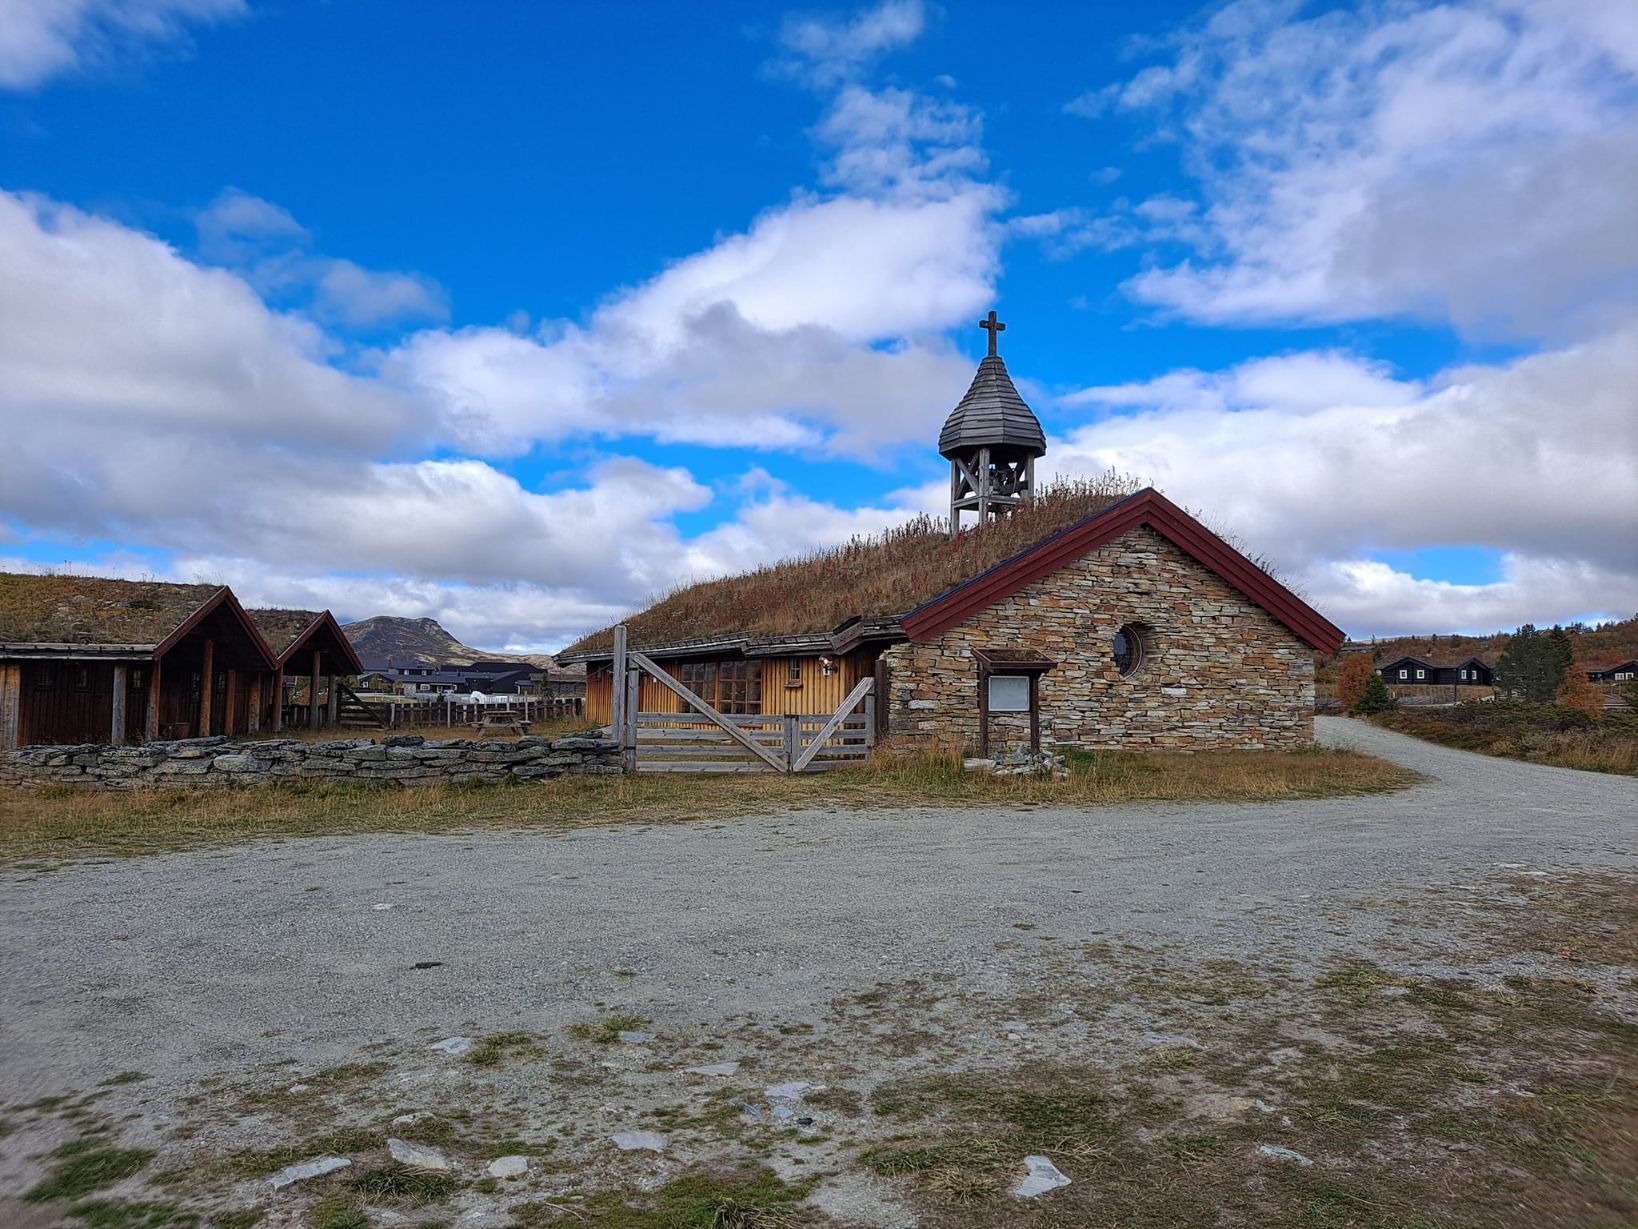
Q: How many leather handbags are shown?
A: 0